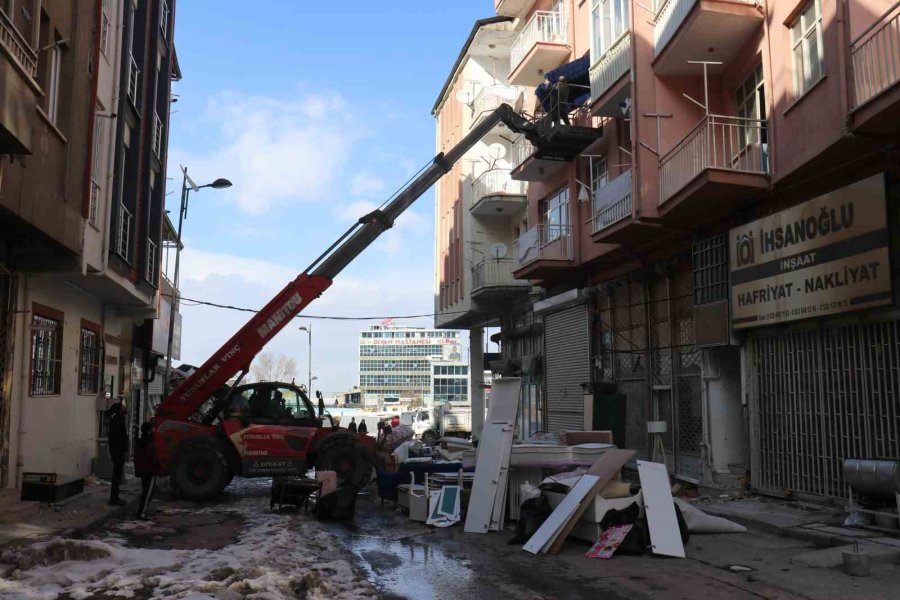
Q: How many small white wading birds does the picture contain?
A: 0